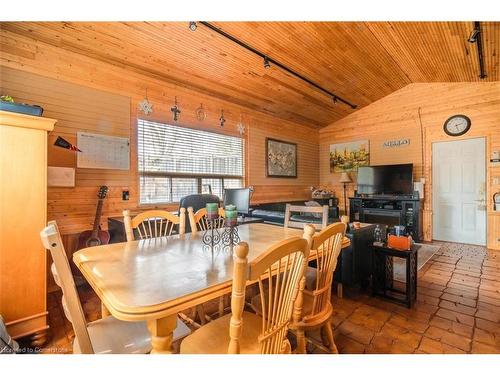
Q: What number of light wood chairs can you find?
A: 6